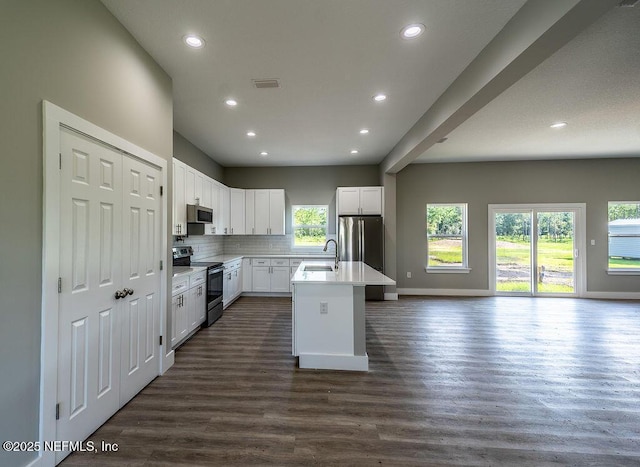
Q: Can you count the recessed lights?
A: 9